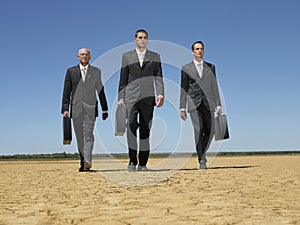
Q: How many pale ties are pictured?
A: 3